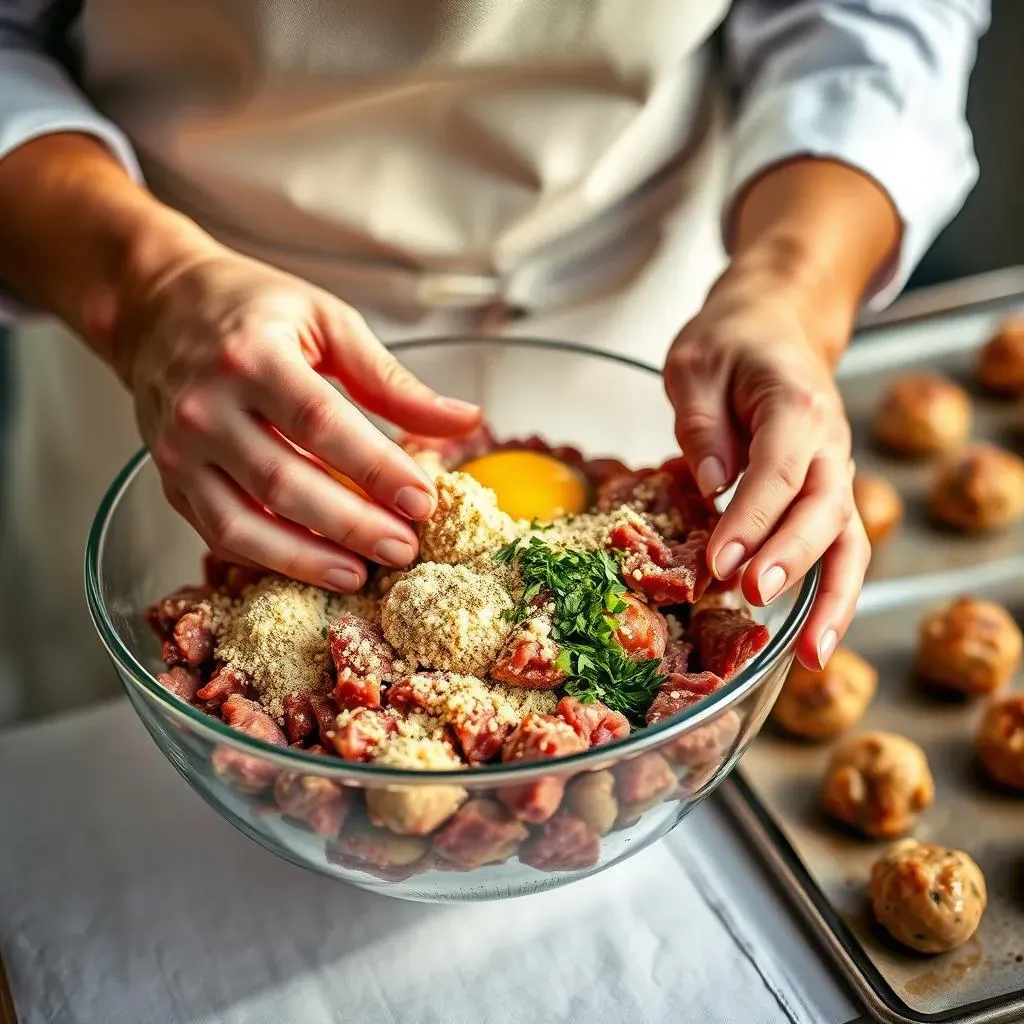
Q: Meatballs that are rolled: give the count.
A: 9